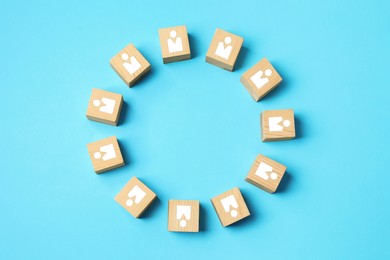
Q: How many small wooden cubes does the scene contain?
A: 11